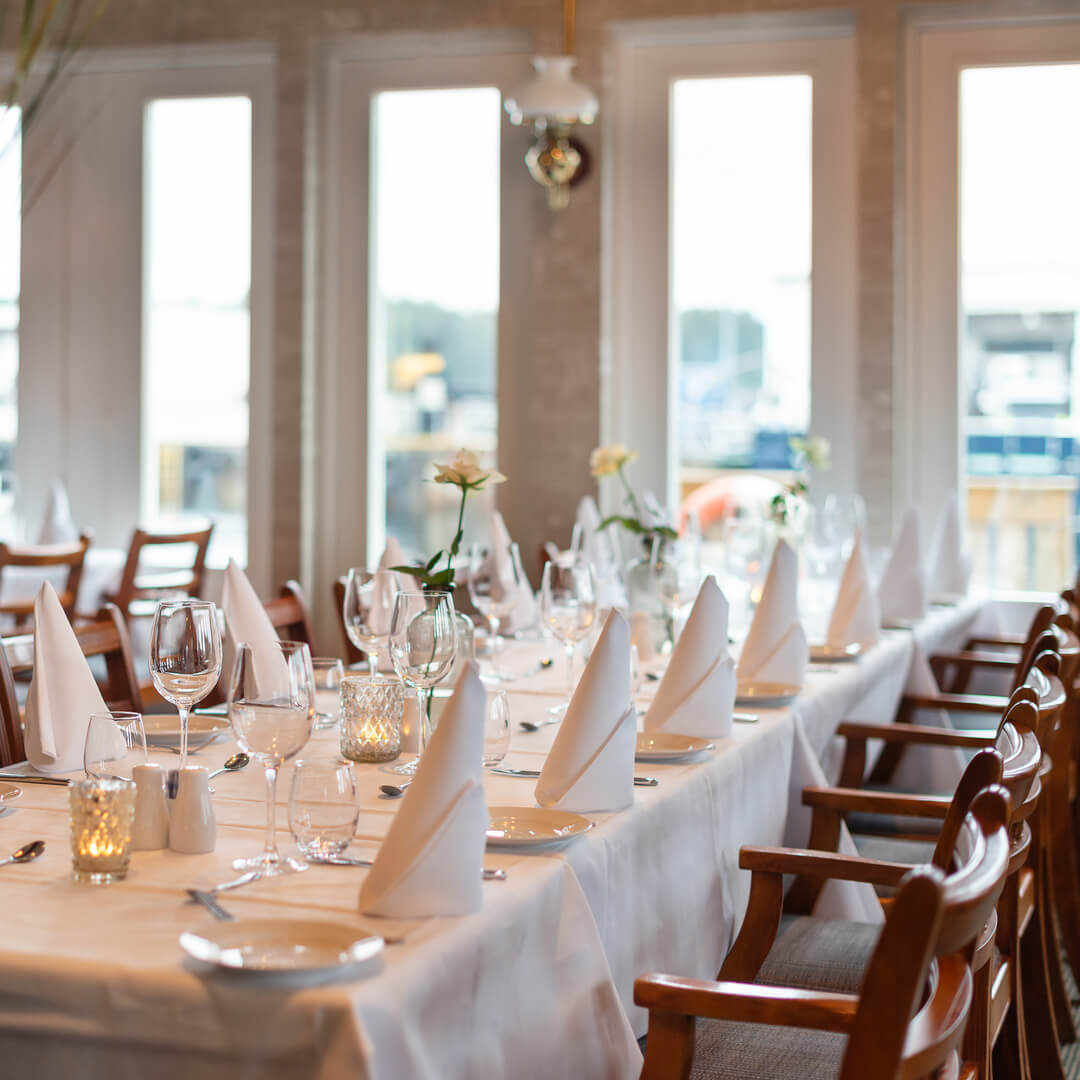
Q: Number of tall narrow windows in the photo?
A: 5